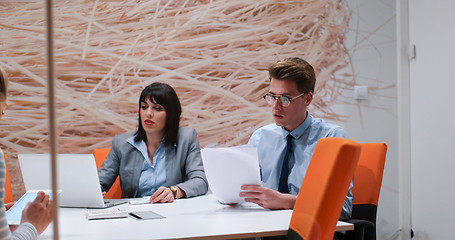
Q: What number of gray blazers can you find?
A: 1